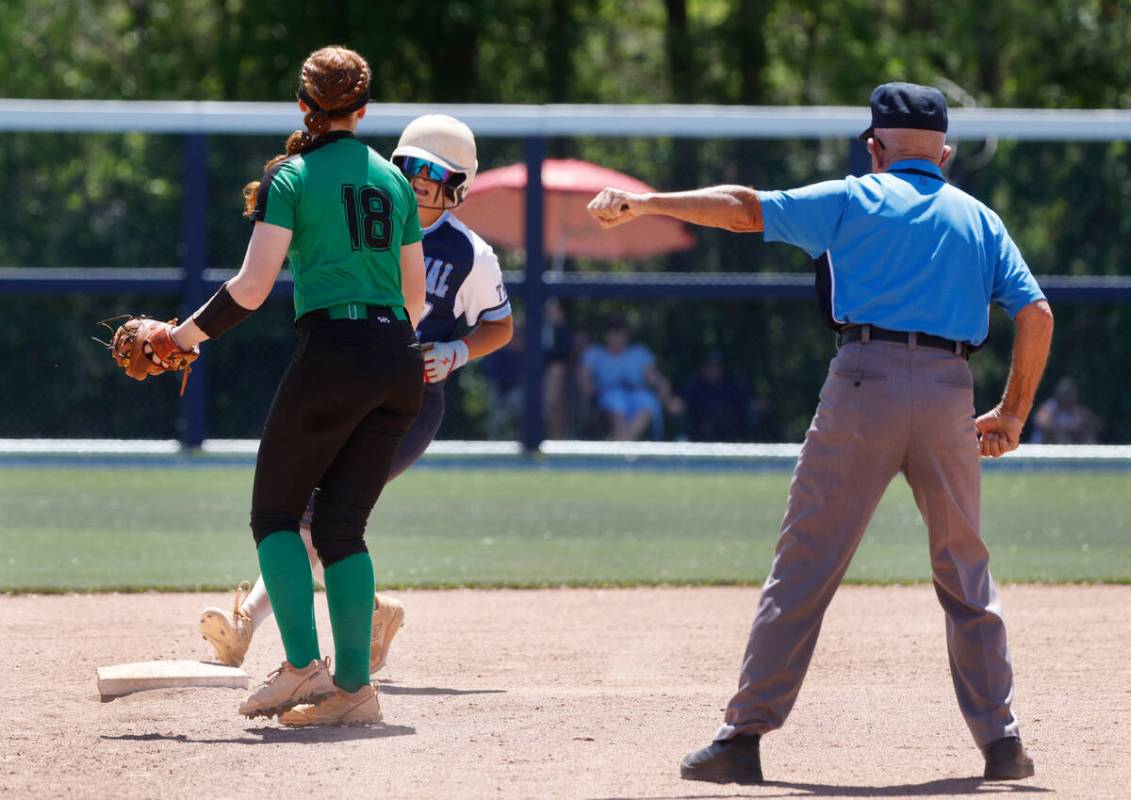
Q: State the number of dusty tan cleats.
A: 4